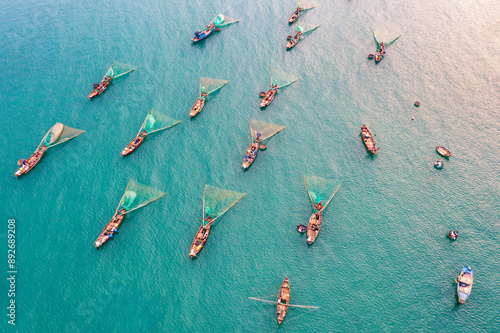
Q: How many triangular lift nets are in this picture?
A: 13